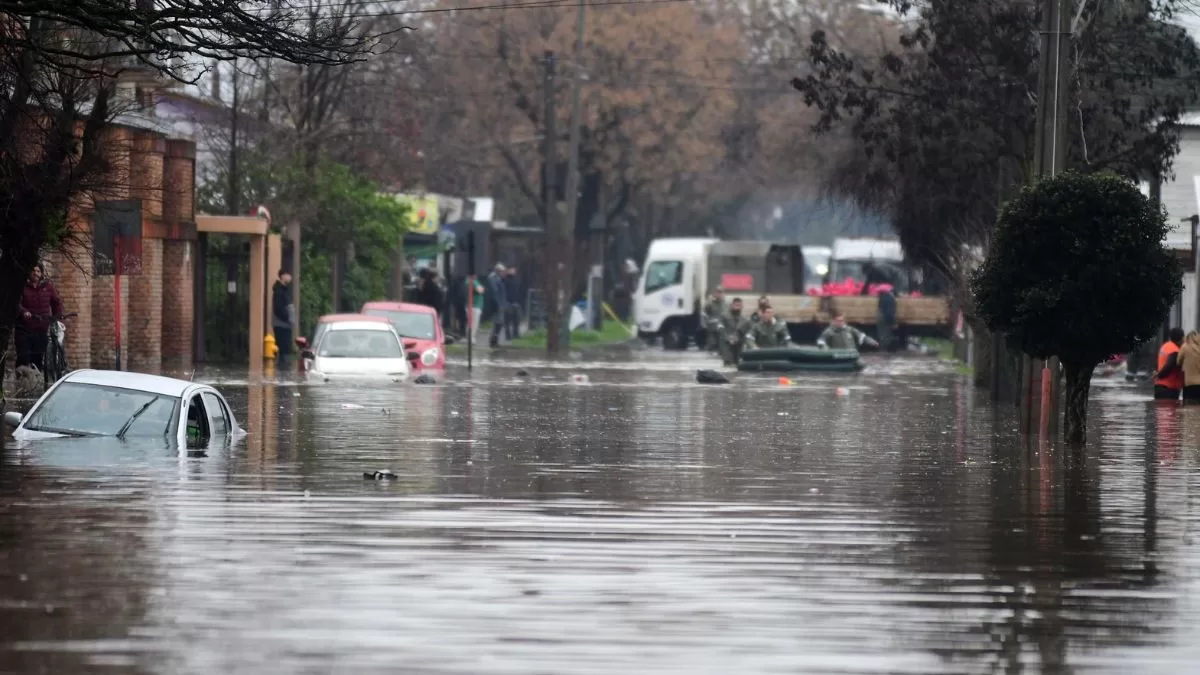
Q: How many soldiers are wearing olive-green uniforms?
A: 5